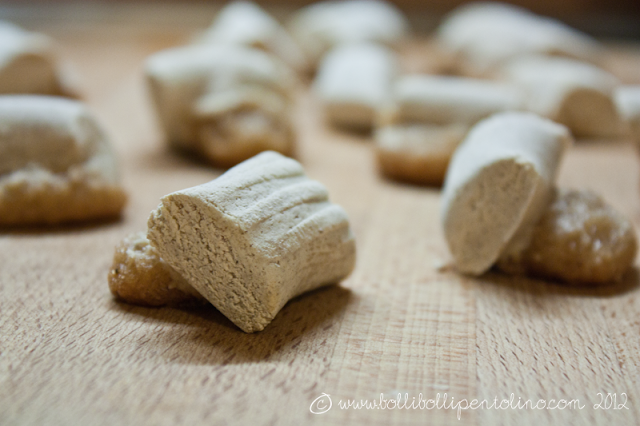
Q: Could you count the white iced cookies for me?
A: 12